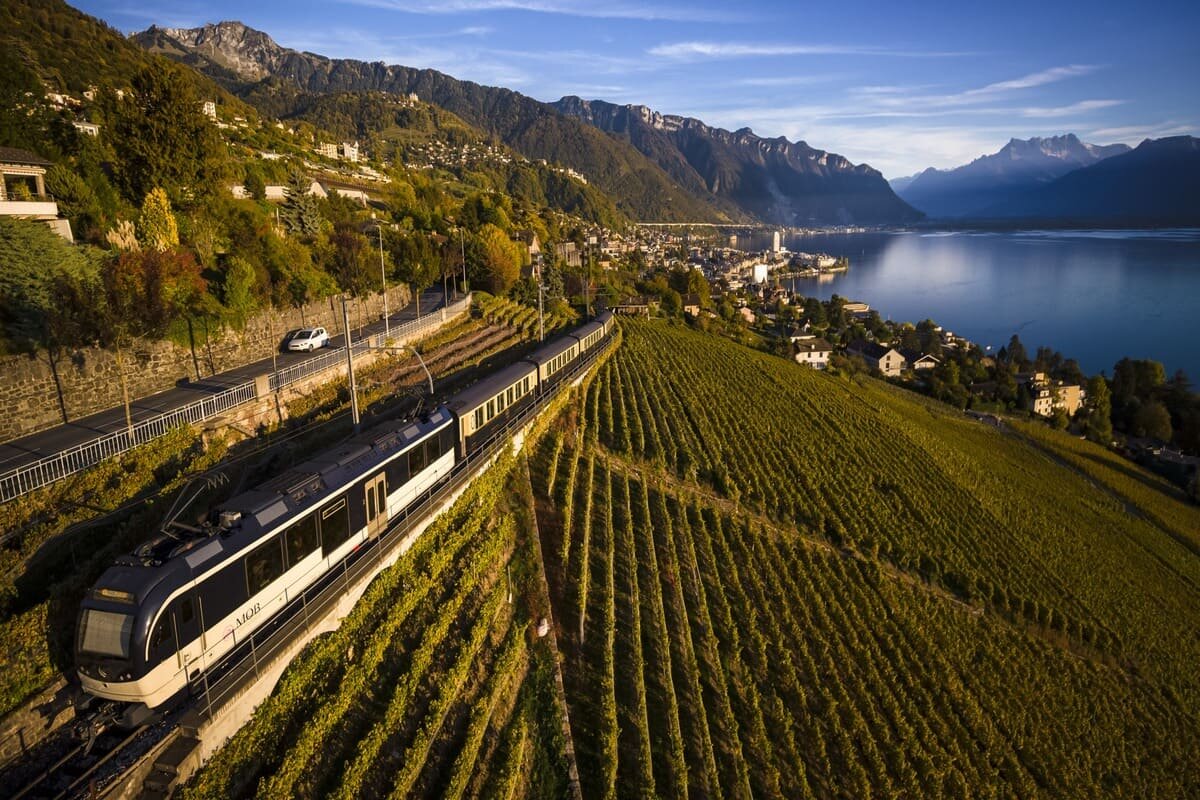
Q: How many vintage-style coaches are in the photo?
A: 4